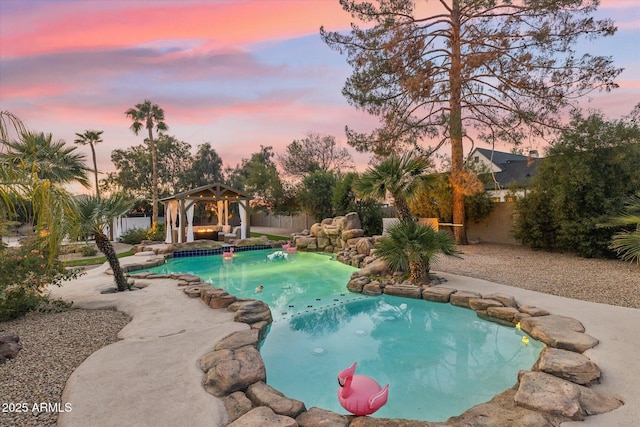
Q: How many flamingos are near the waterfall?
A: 2